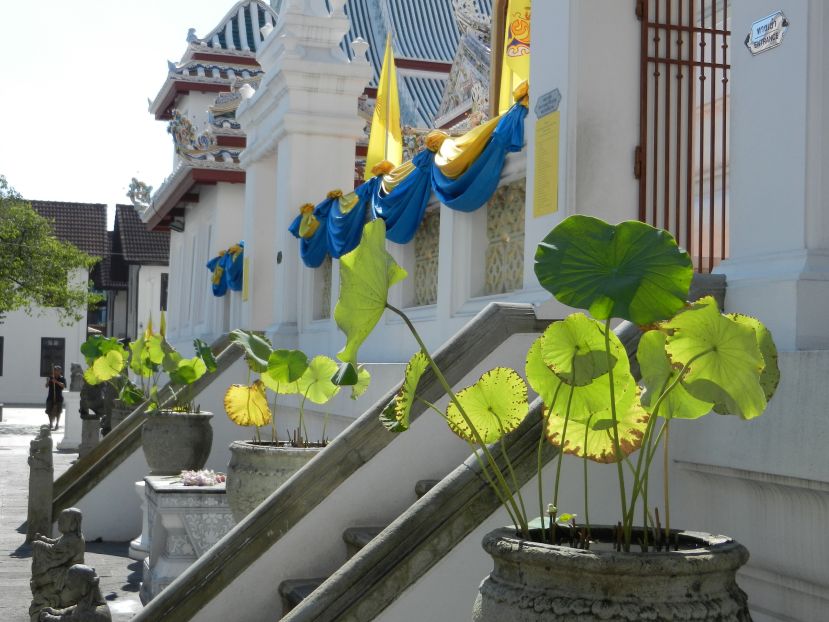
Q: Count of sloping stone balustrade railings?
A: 4